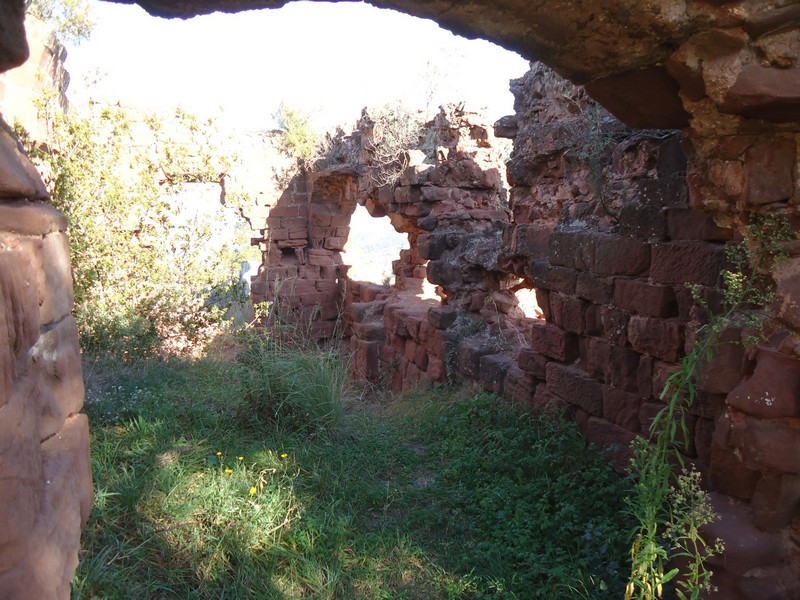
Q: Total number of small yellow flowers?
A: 5